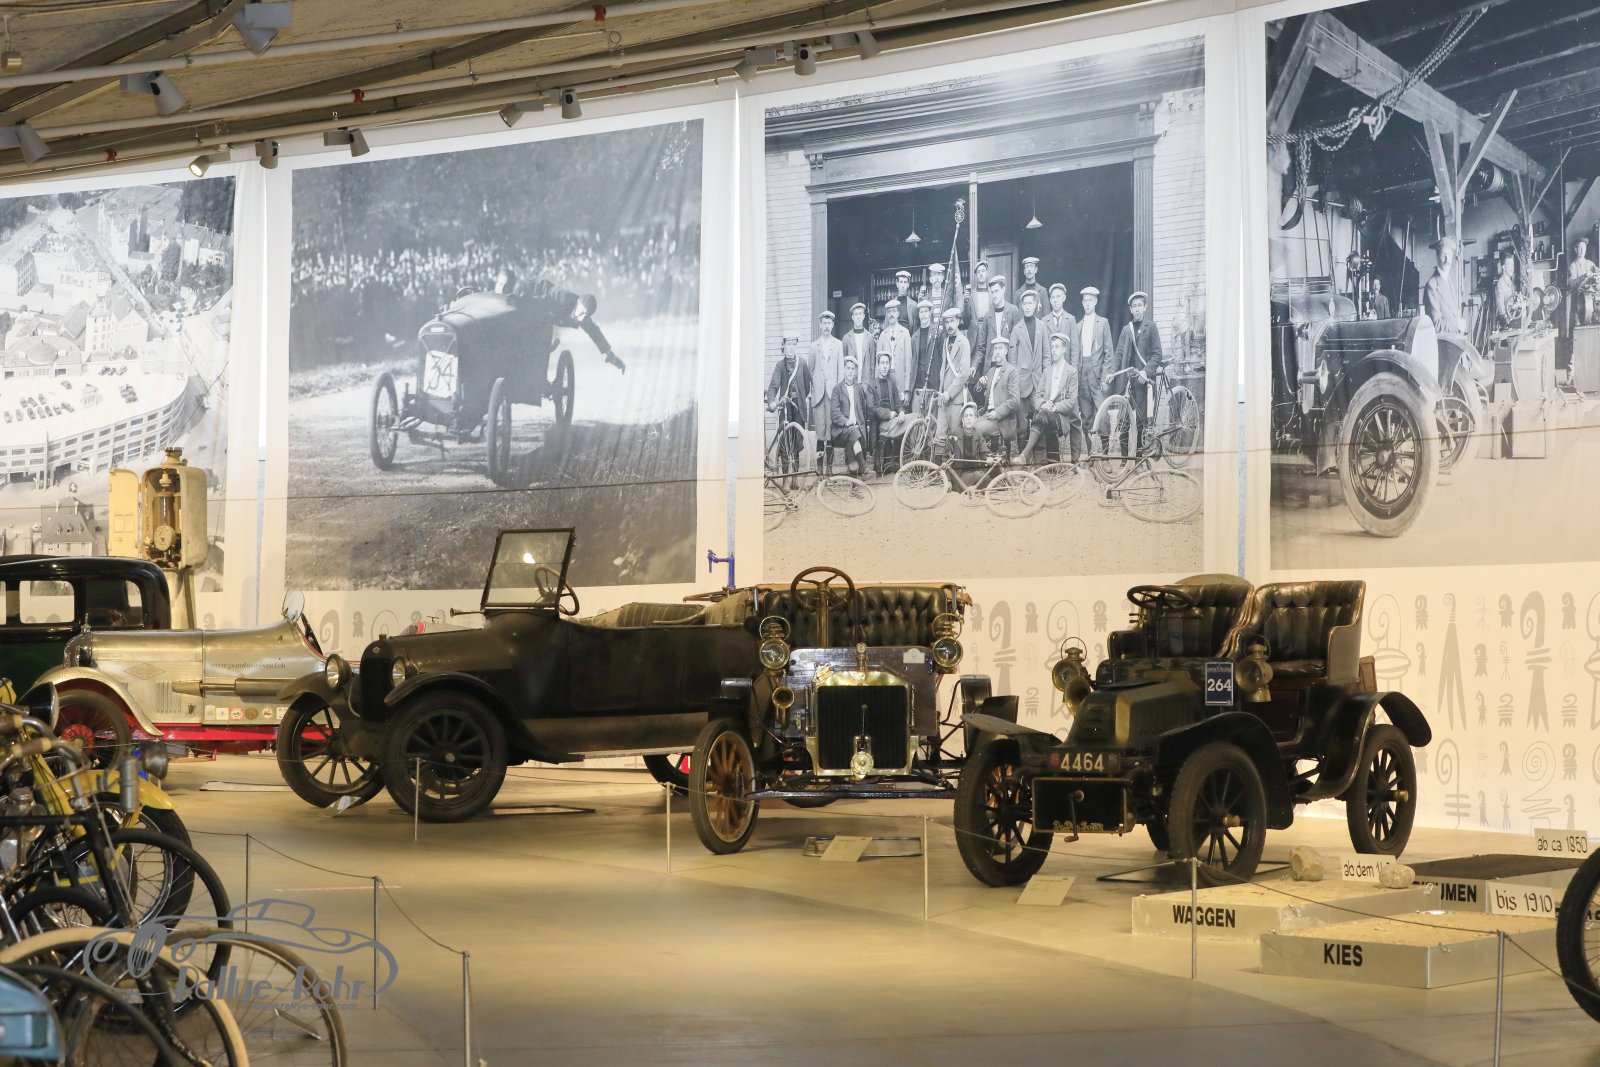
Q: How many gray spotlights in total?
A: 11